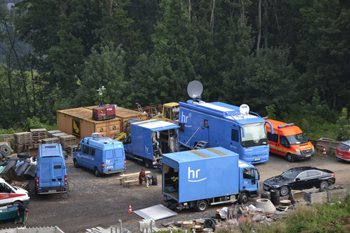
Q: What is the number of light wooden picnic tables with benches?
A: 1